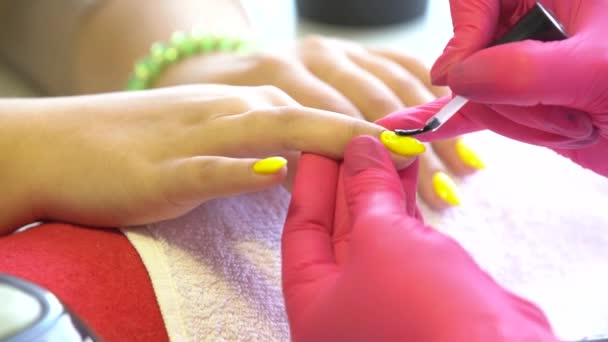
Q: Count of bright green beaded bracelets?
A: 1